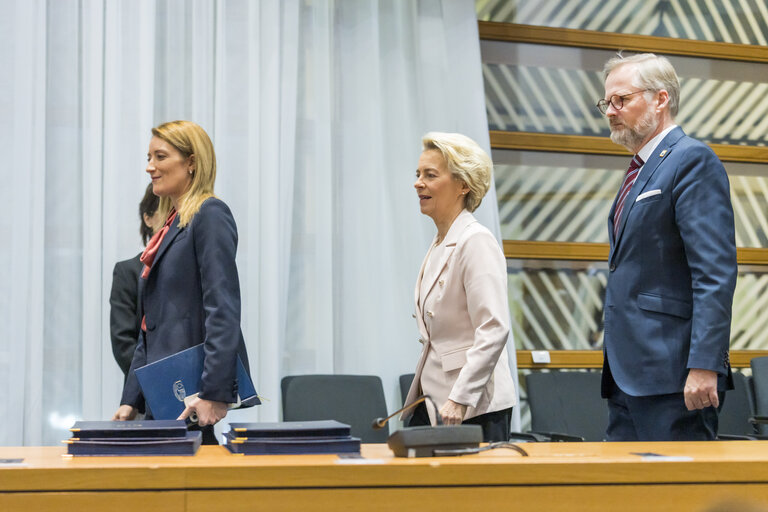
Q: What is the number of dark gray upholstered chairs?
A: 5